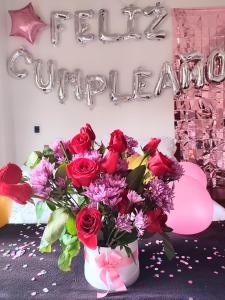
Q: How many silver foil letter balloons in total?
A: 14